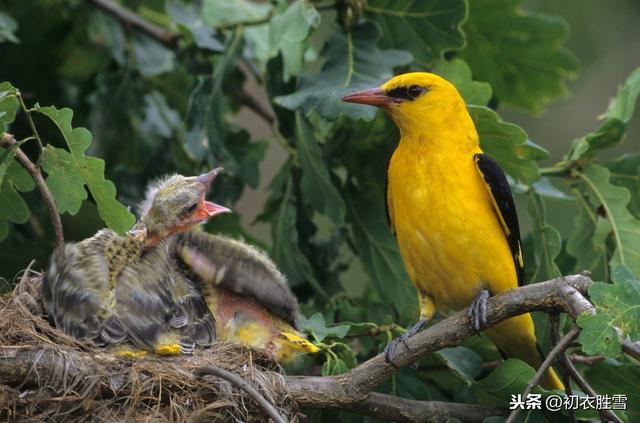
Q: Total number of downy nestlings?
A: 2